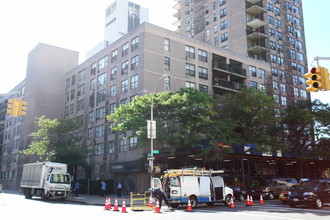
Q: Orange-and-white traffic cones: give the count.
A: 11